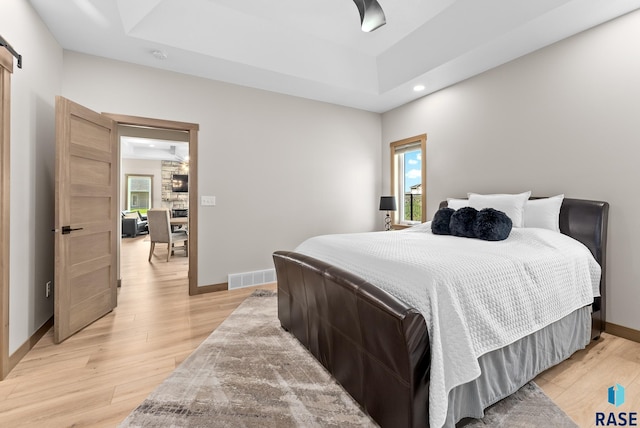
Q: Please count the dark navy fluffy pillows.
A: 3